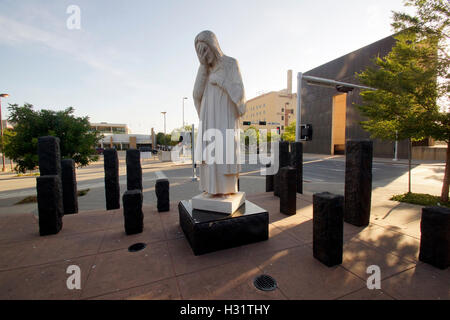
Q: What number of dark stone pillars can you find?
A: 14